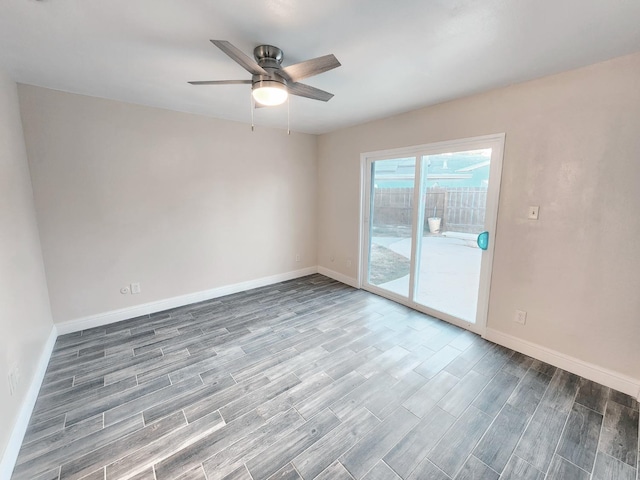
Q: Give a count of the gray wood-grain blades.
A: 5